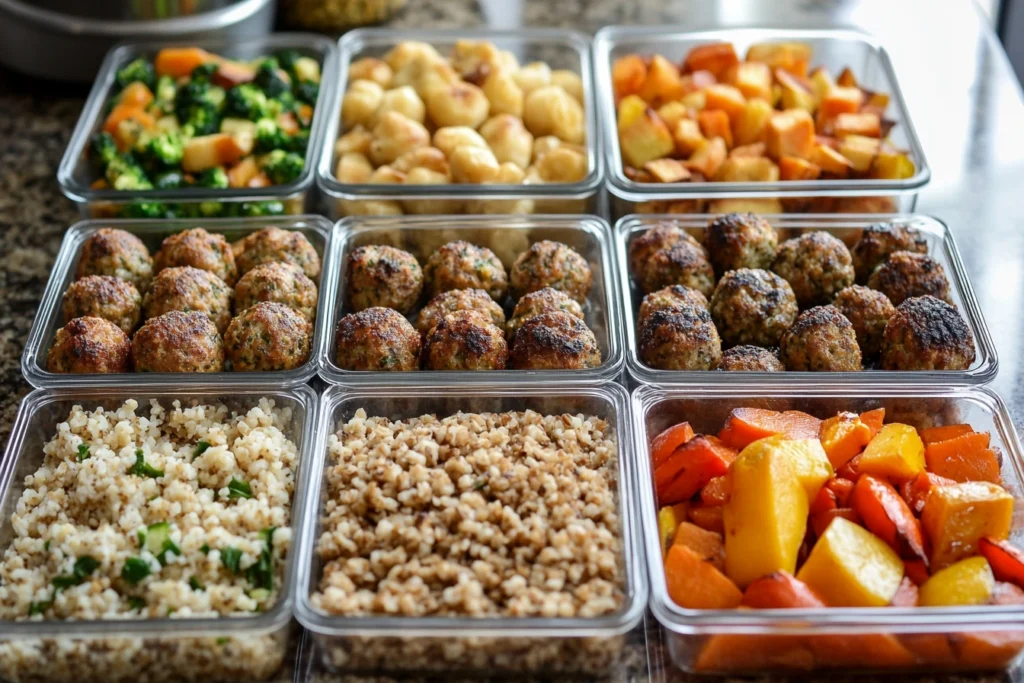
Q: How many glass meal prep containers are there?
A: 9